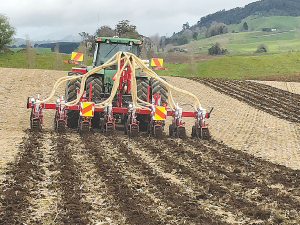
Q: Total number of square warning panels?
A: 4